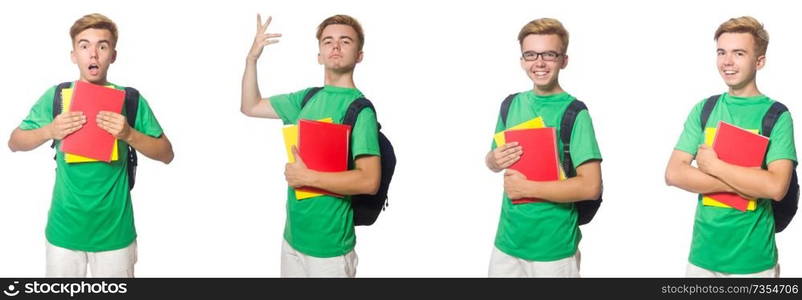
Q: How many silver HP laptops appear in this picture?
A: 0